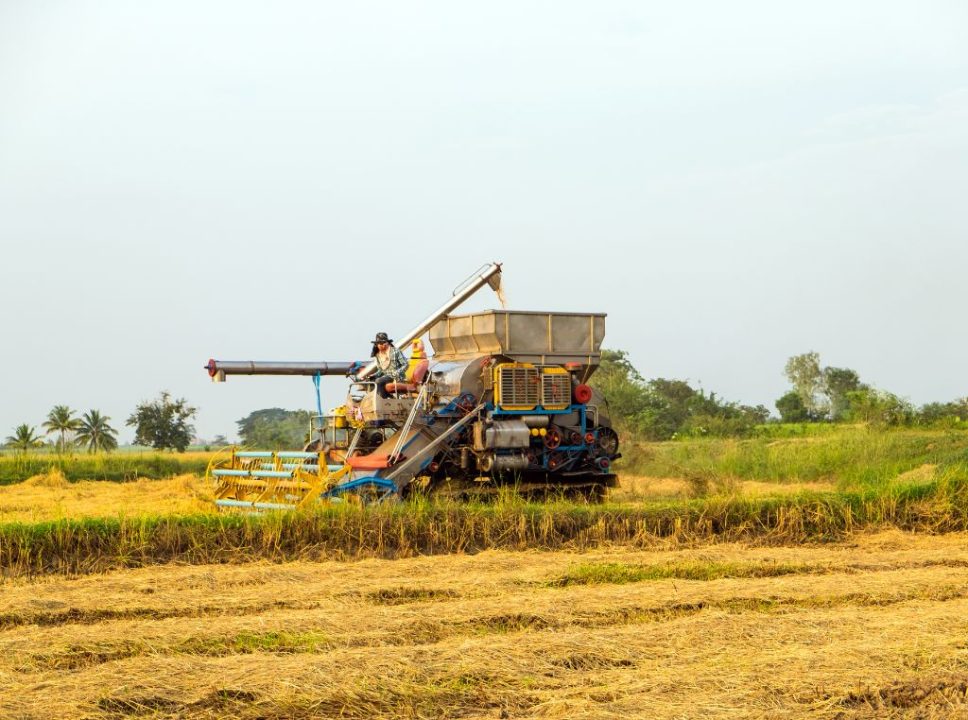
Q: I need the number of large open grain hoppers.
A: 1